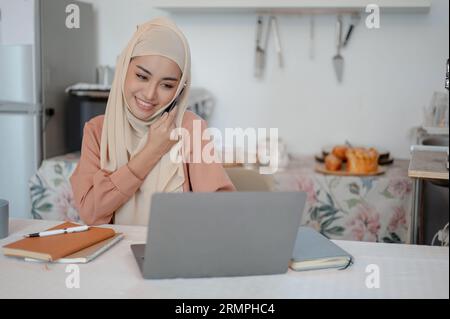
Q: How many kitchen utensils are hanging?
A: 5